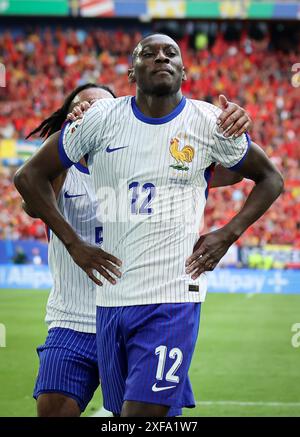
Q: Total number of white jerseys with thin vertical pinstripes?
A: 2